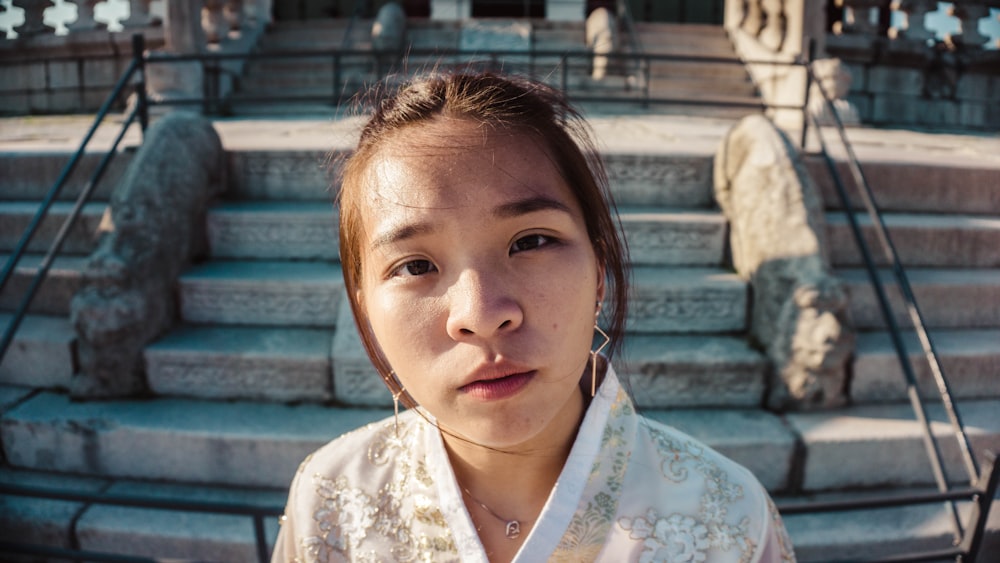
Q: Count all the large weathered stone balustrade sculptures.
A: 2